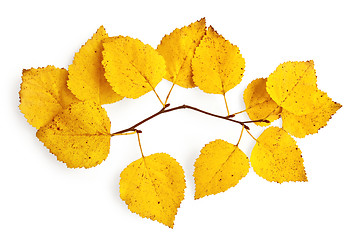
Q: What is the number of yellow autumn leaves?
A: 12